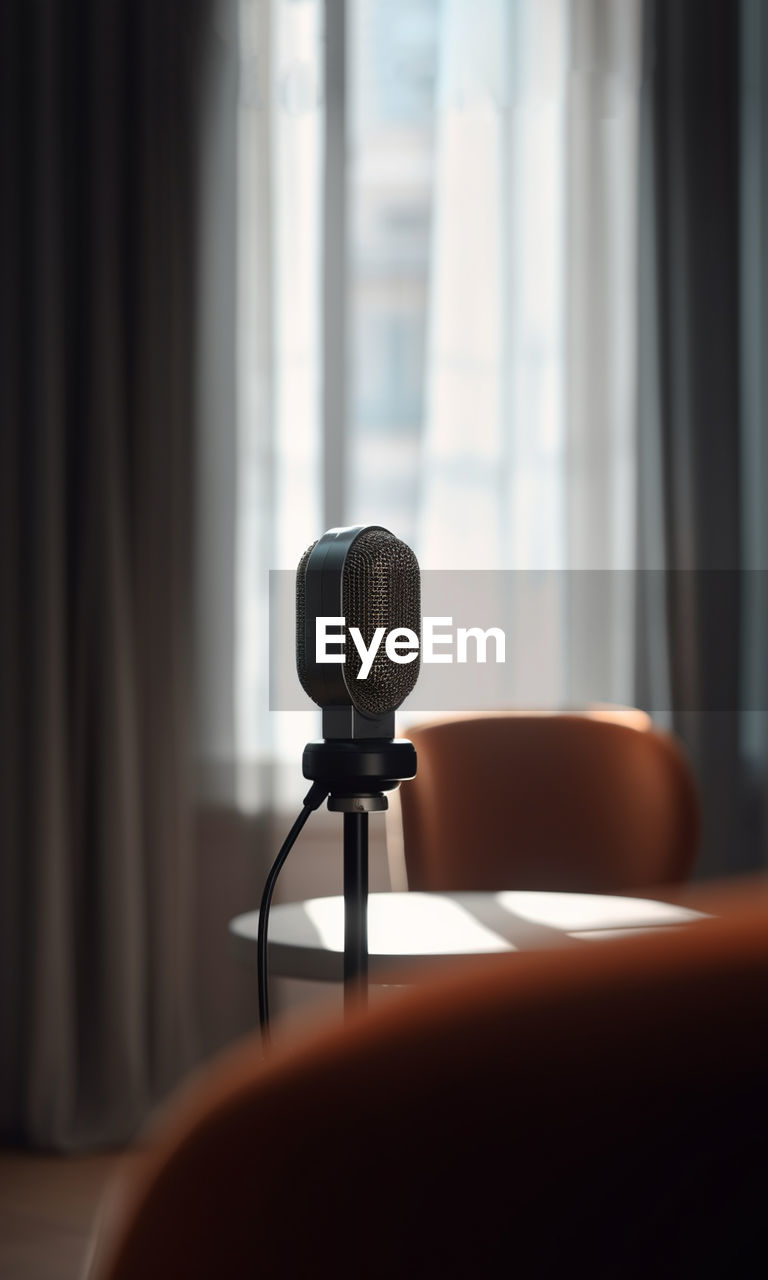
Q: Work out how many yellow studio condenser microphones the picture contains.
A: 0